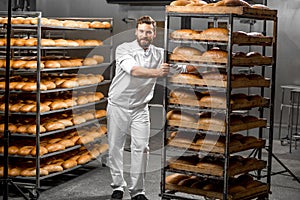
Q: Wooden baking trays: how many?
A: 9